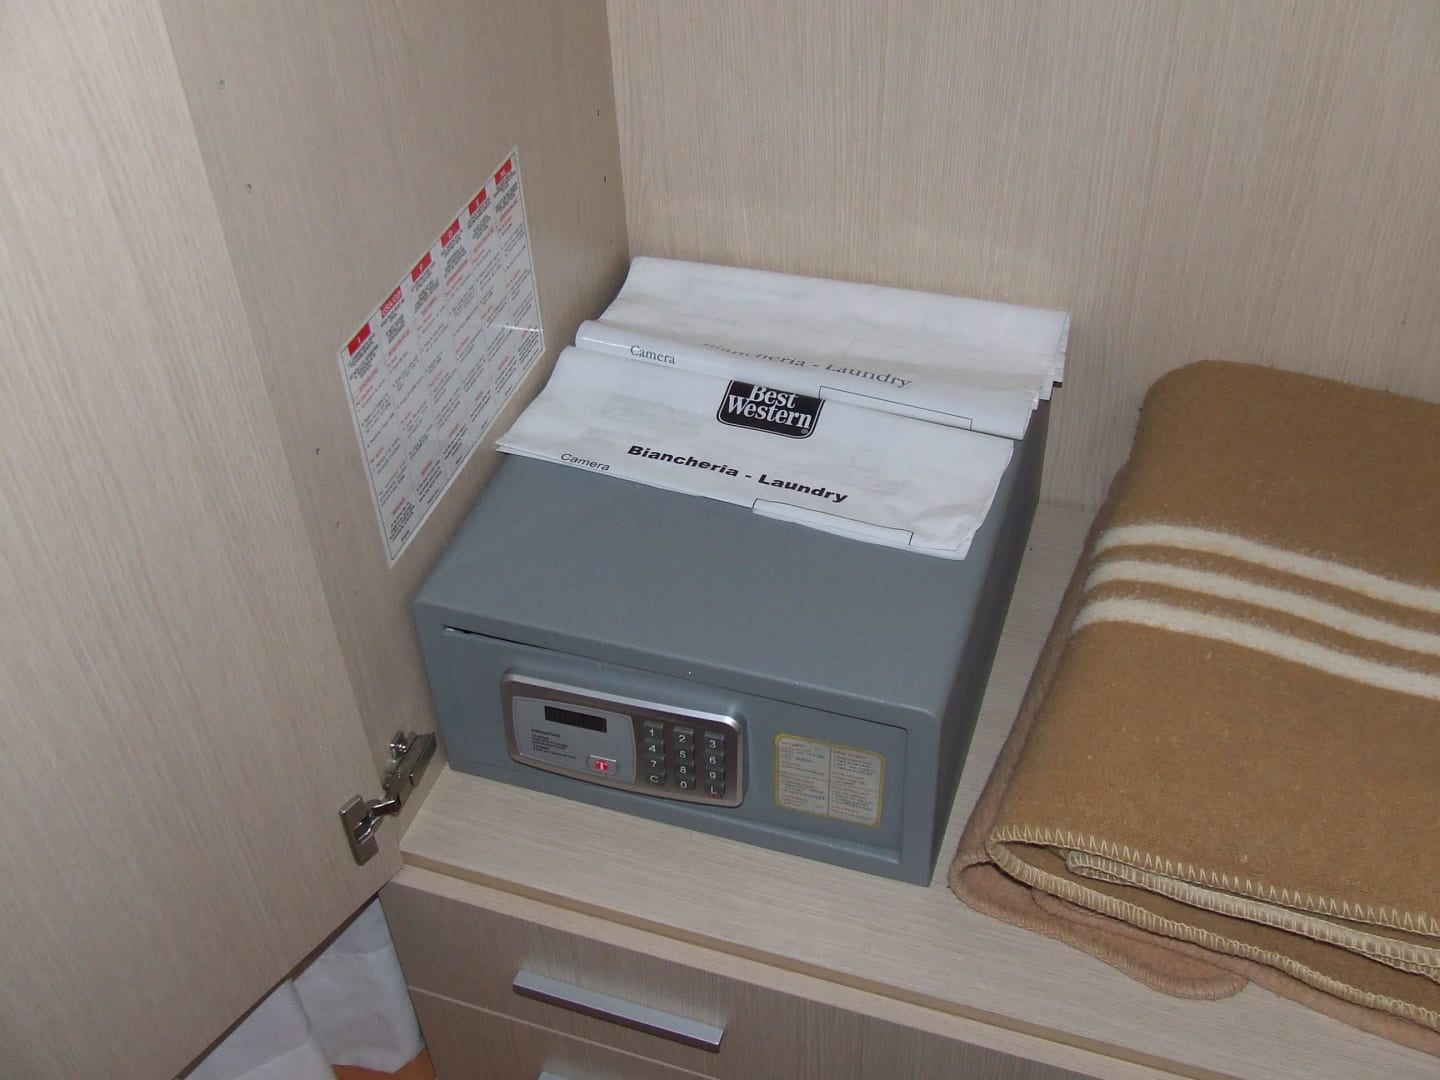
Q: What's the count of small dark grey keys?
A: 12